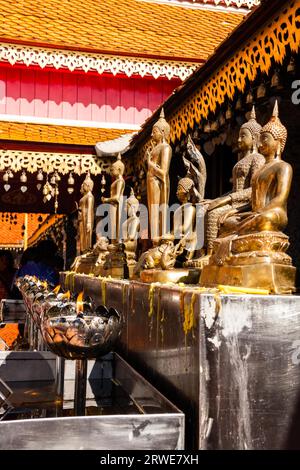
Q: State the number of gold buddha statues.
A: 7